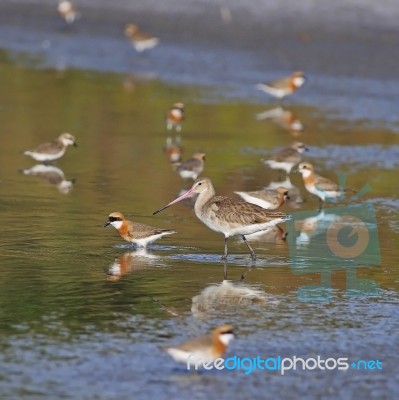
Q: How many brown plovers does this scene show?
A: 11